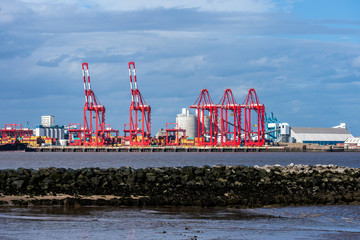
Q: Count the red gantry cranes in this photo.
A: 5